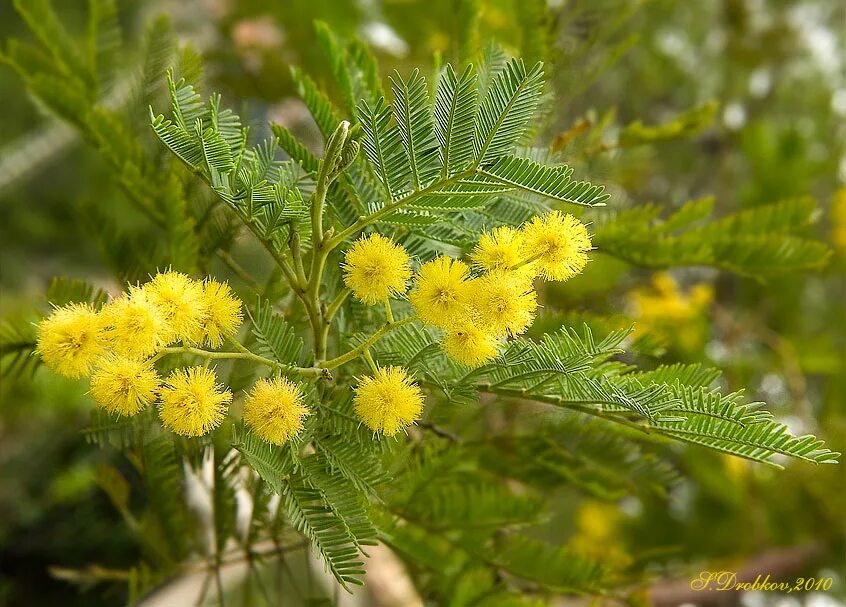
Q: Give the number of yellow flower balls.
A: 14